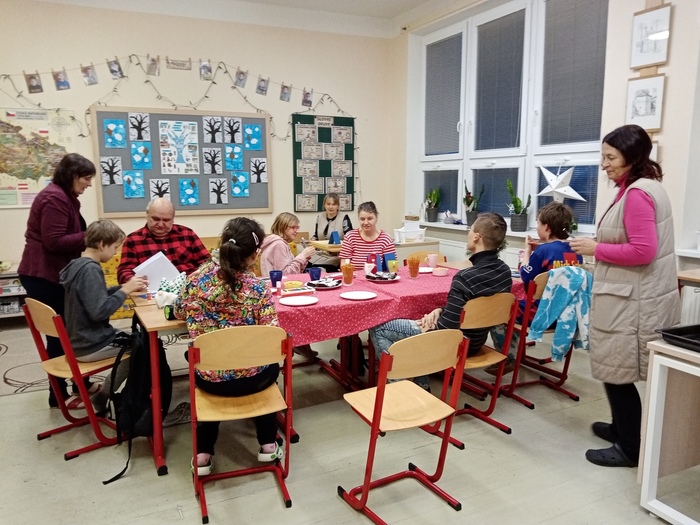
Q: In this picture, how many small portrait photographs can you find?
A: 10